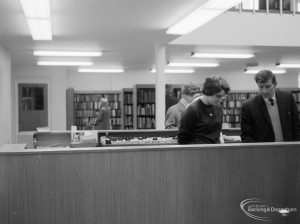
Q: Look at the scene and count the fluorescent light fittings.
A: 10